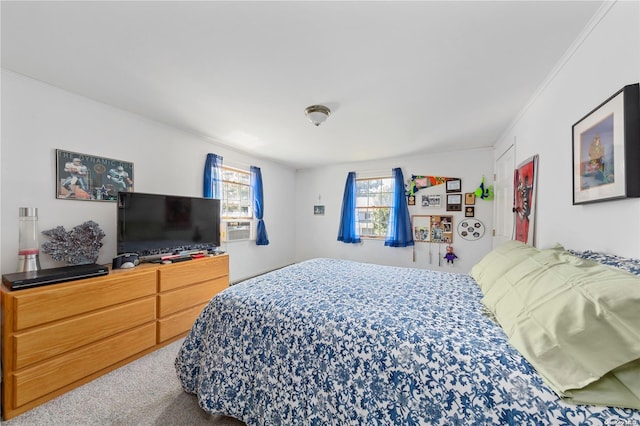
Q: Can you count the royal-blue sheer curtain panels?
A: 4